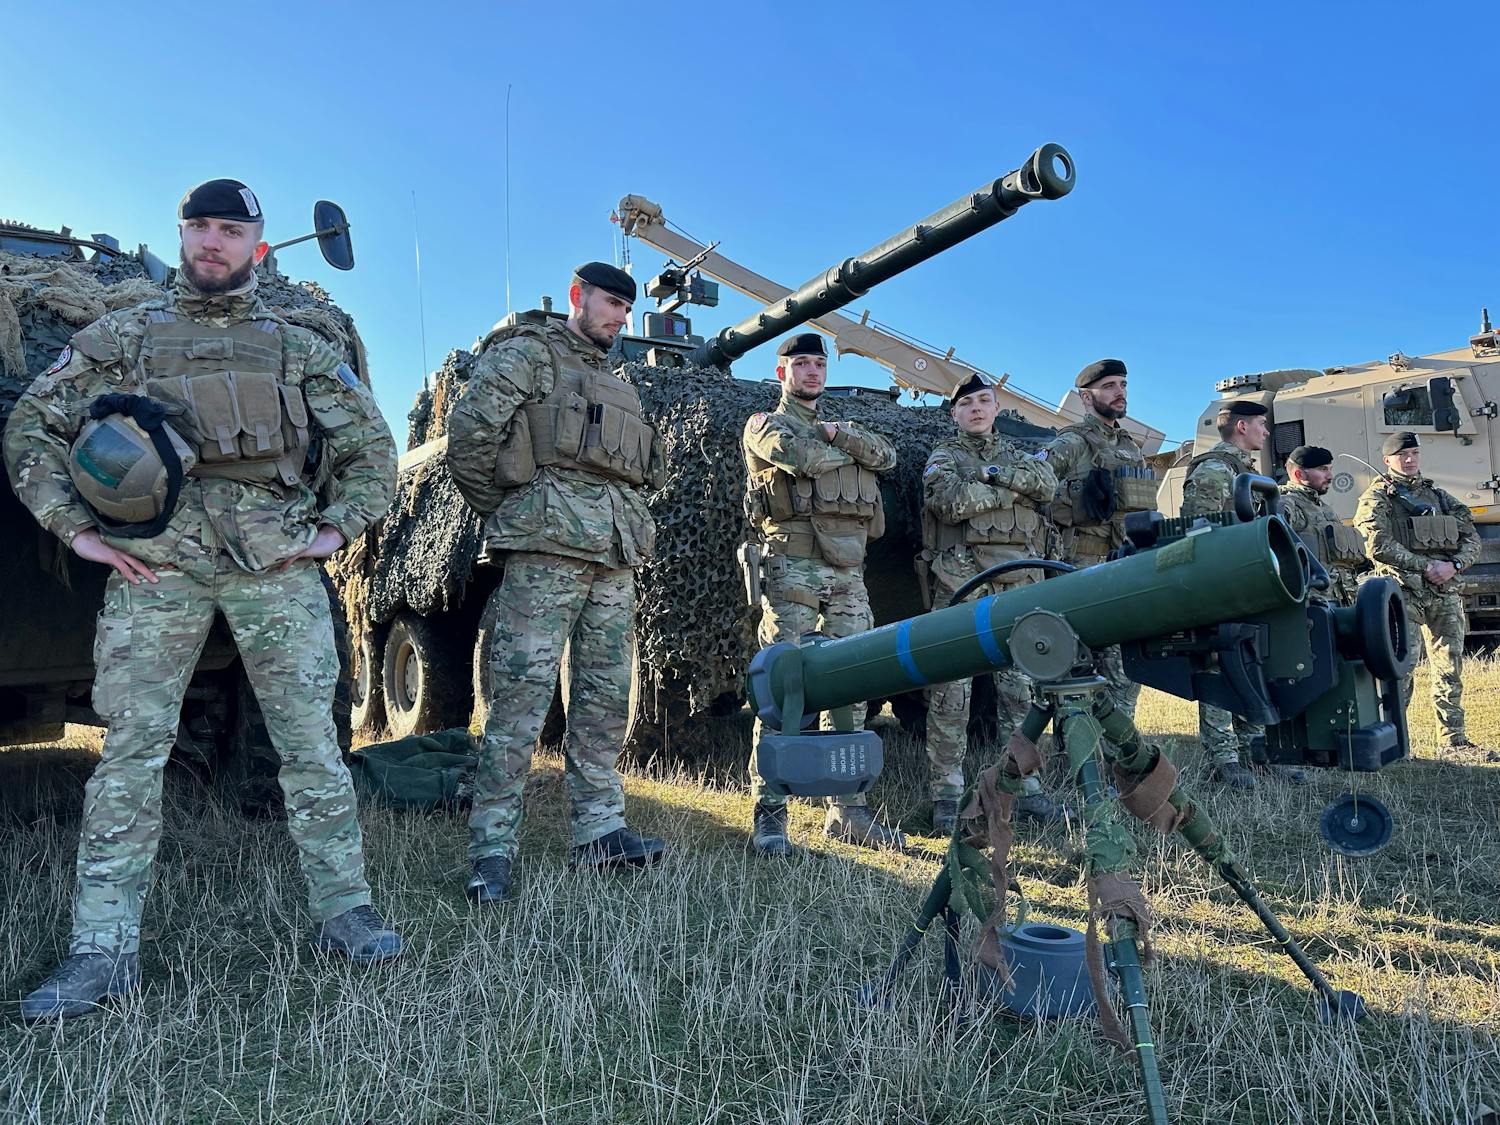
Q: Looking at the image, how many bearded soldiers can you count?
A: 5